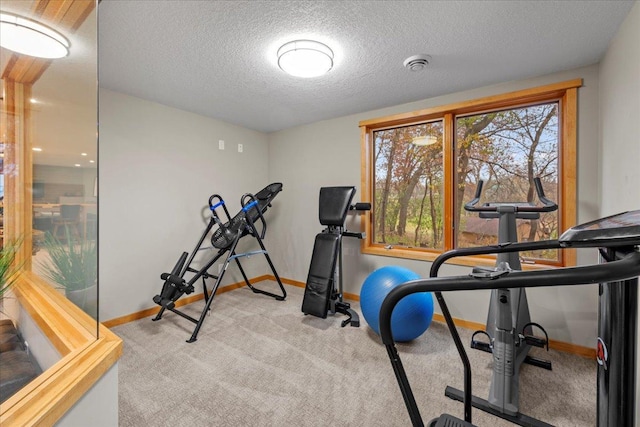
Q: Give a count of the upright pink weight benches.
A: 0